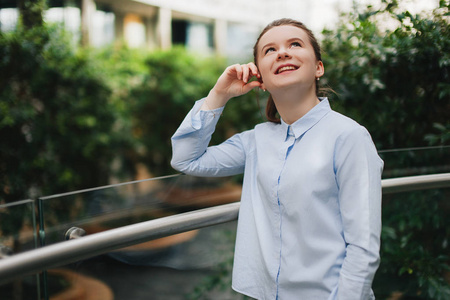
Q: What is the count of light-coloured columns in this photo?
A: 3